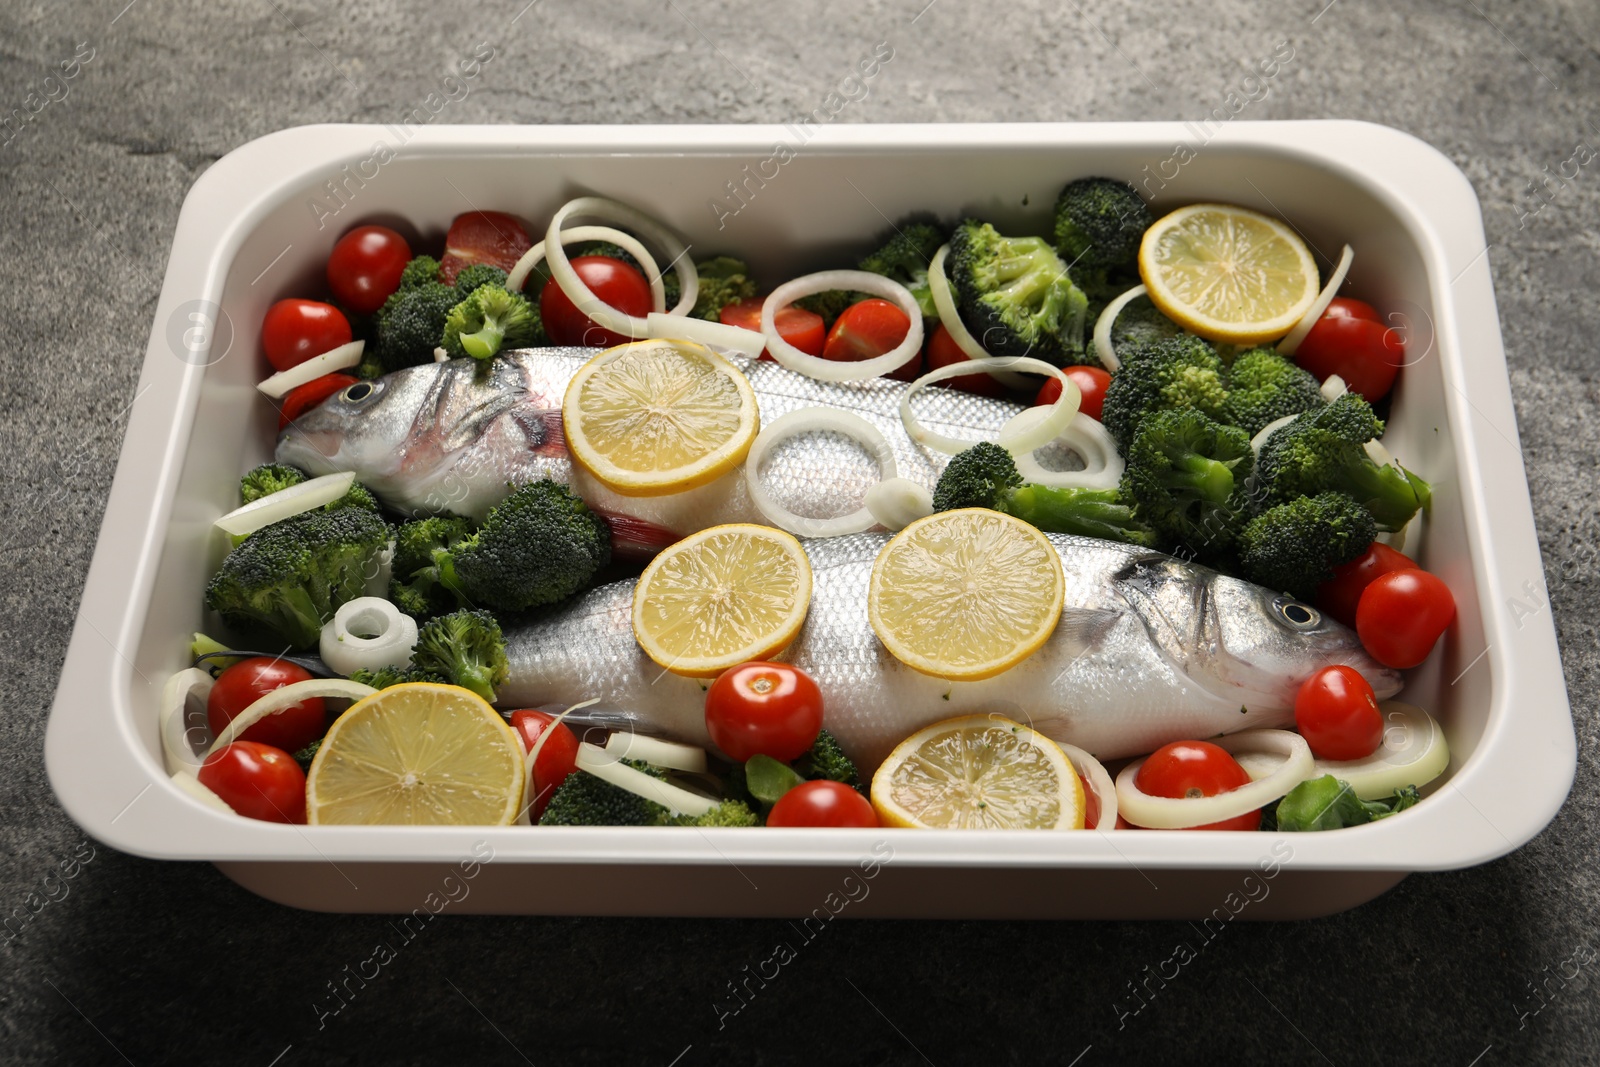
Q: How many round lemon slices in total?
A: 6